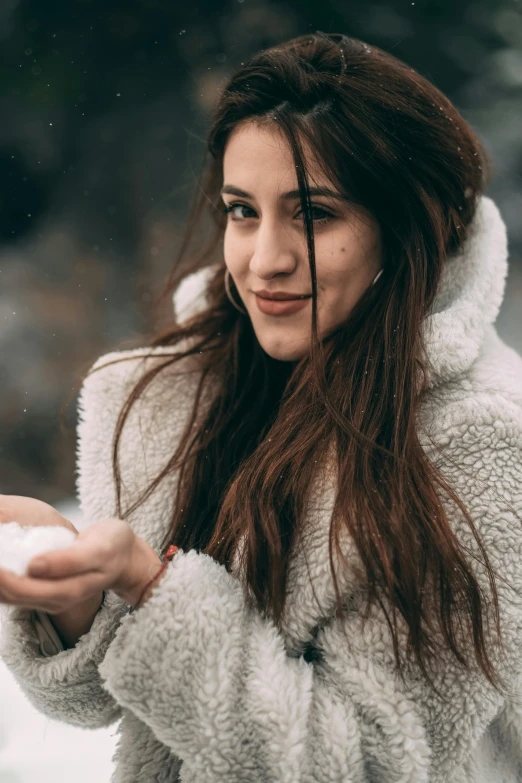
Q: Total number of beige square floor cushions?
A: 0